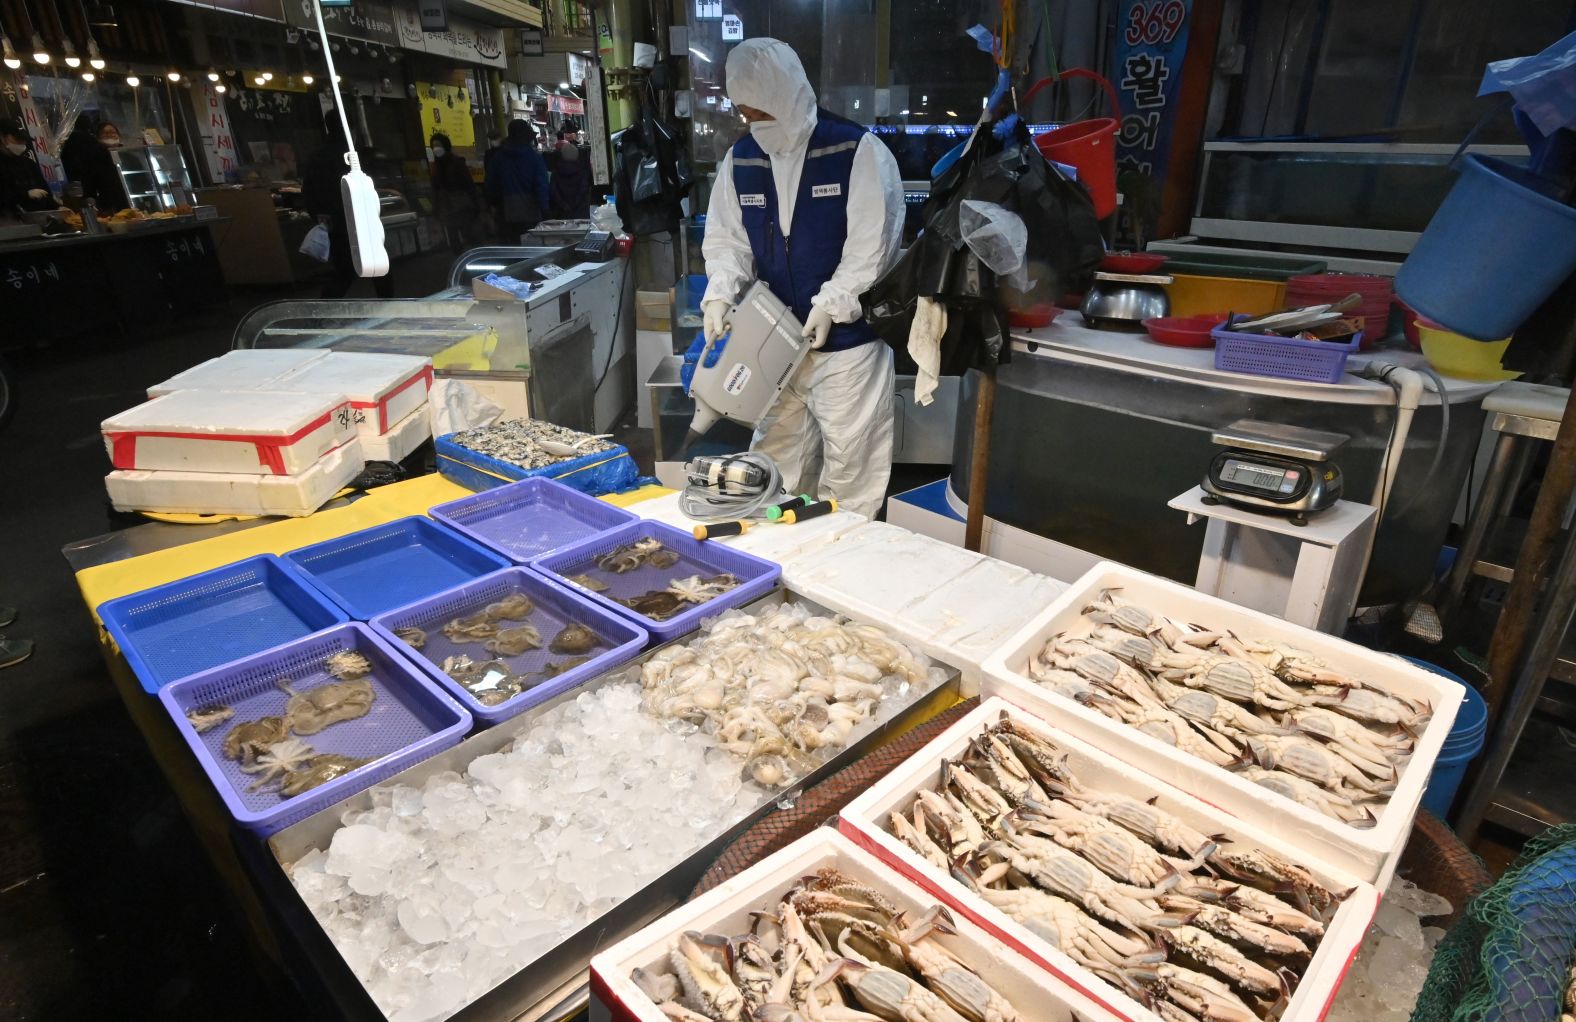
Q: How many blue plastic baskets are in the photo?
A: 2